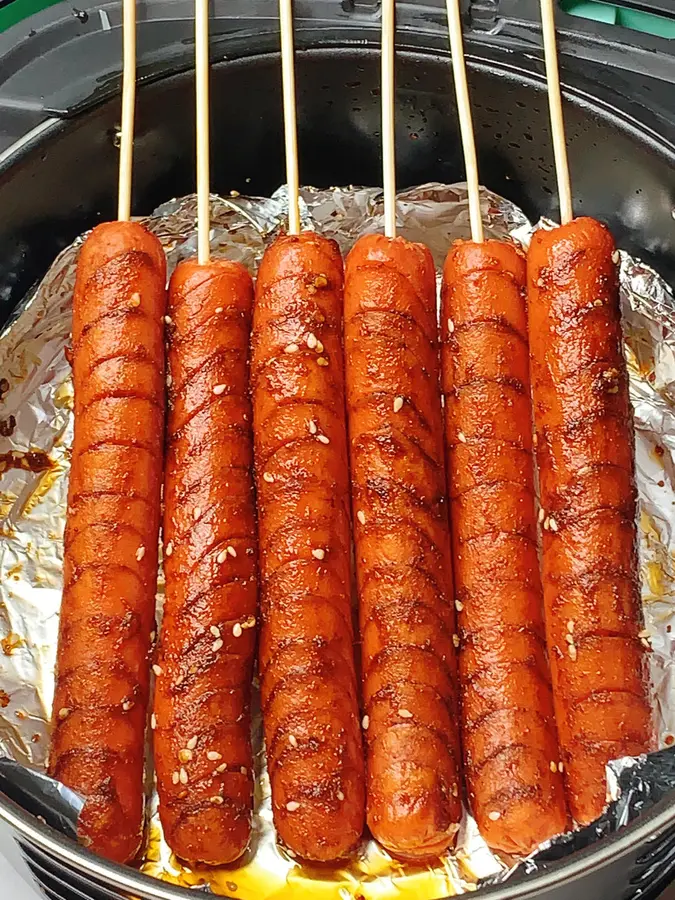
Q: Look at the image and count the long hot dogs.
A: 6